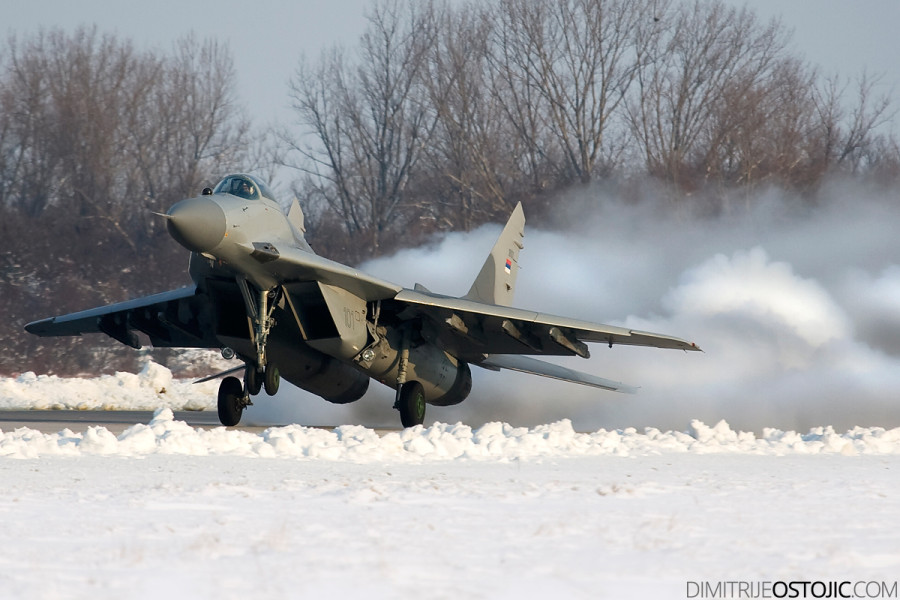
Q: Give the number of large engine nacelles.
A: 2